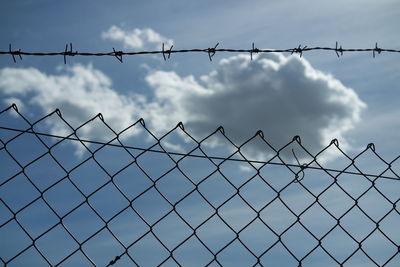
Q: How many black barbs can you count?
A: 9